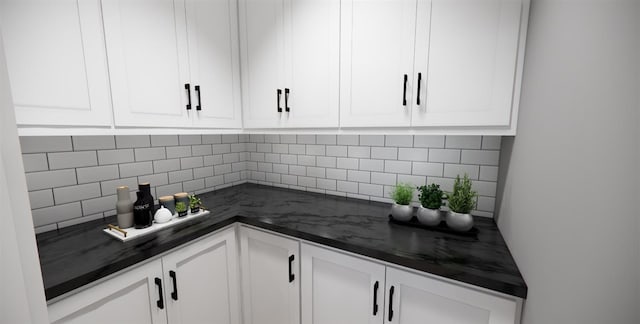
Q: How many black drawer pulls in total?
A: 11